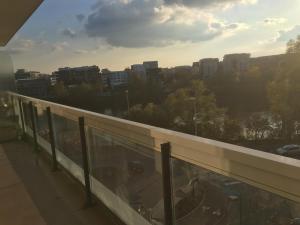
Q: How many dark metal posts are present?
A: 5